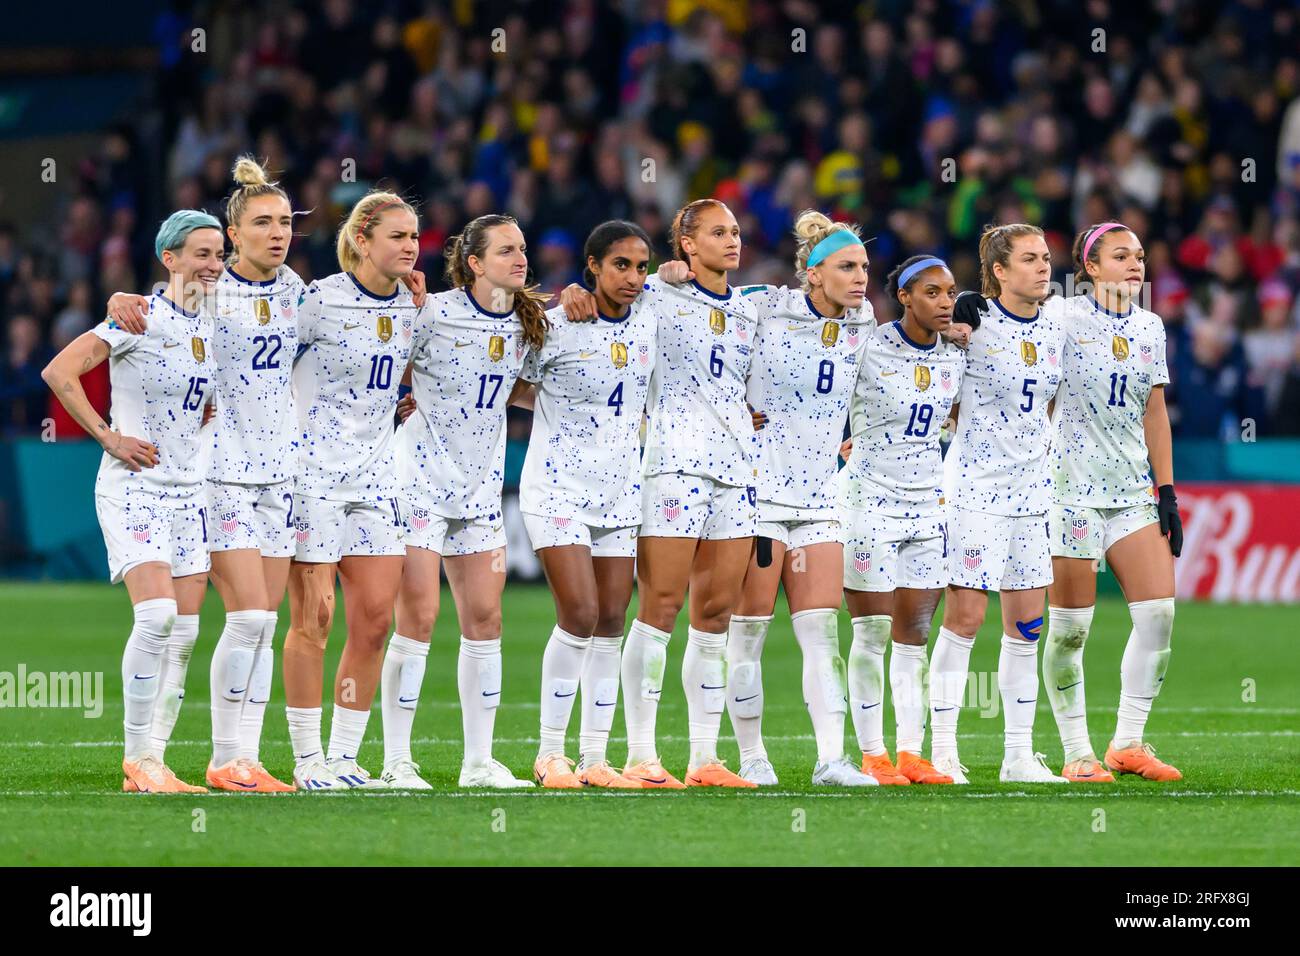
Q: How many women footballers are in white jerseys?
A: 10